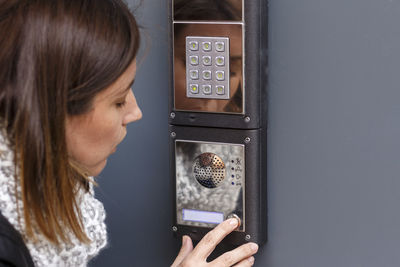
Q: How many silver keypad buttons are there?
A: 12